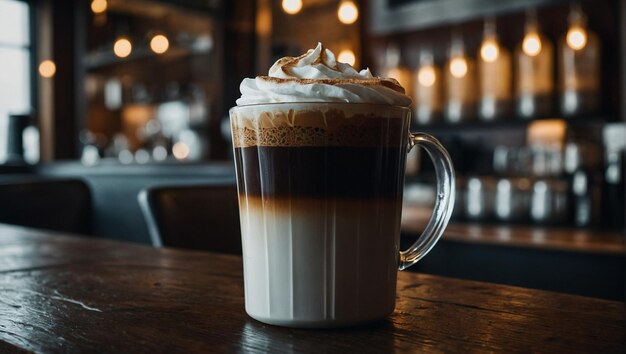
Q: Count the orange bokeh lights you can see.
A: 13